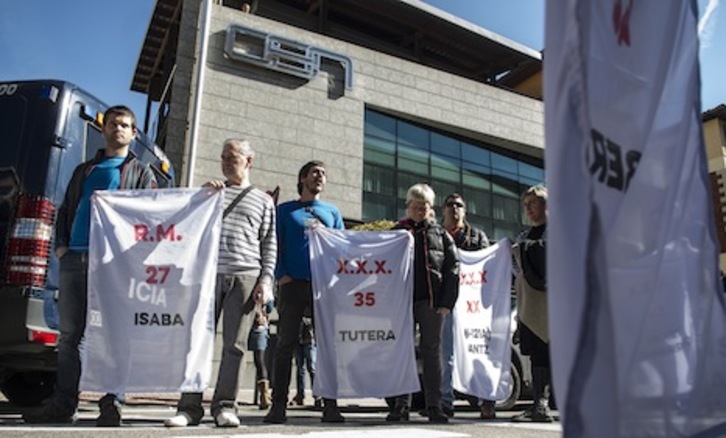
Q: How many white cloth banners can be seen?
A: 4